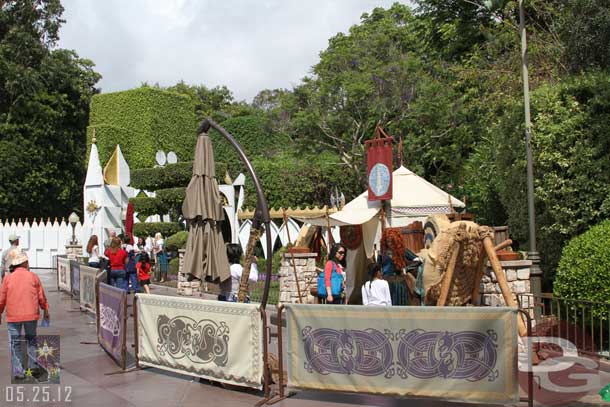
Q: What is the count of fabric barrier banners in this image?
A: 6